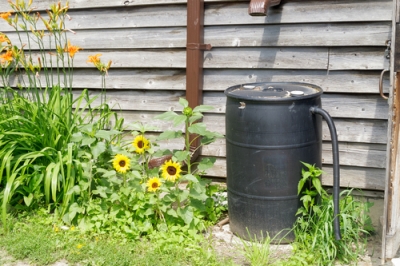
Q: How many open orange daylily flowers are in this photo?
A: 5